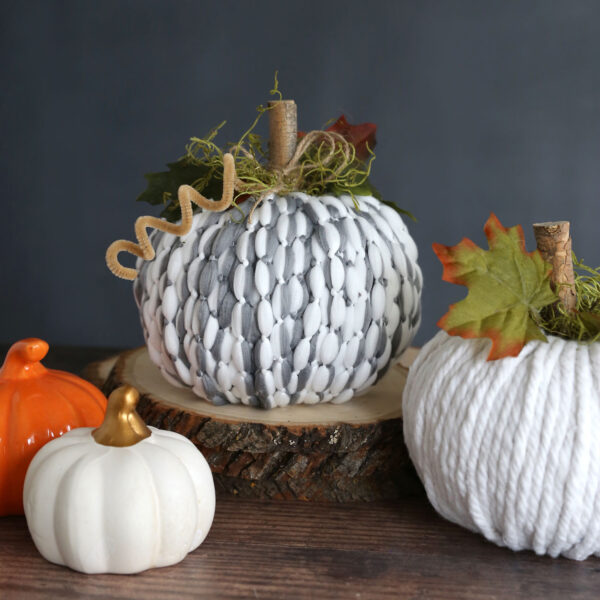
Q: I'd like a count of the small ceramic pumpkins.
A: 2